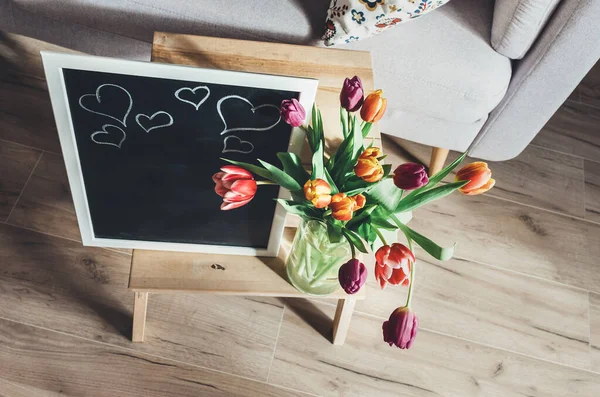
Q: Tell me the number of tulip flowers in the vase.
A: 12